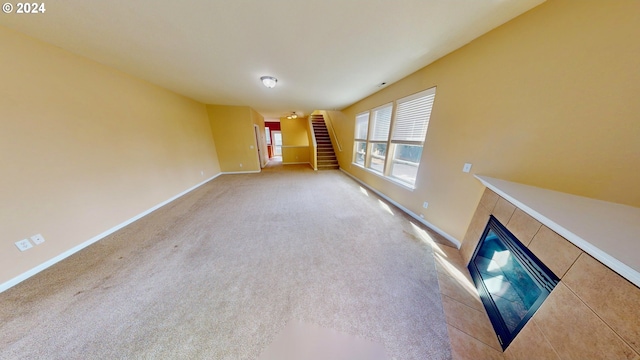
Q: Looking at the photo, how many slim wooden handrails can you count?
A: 1